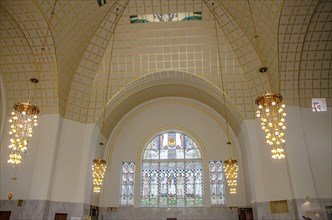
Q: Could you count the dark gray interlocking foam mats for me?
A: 0